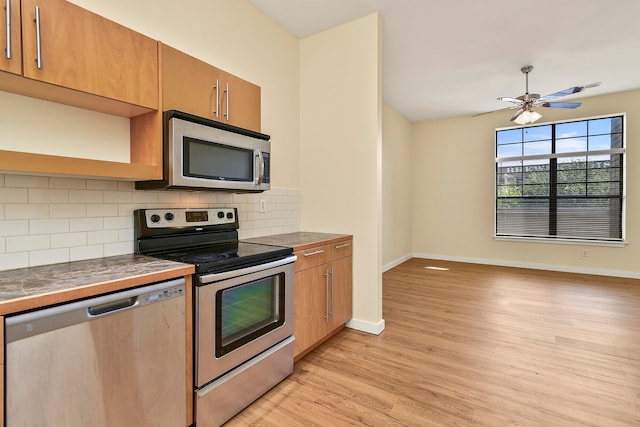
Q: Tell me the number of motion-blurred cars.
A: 0